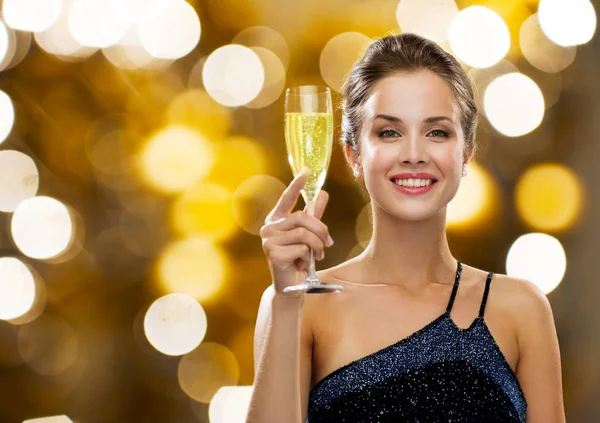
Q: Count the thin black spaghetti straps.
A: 2